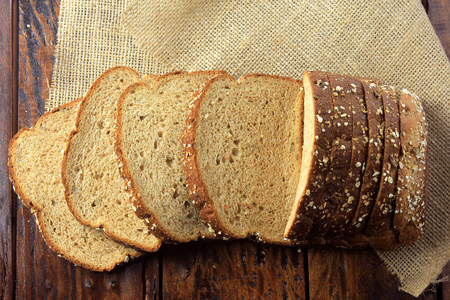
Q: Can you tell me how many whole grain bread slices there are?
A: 10